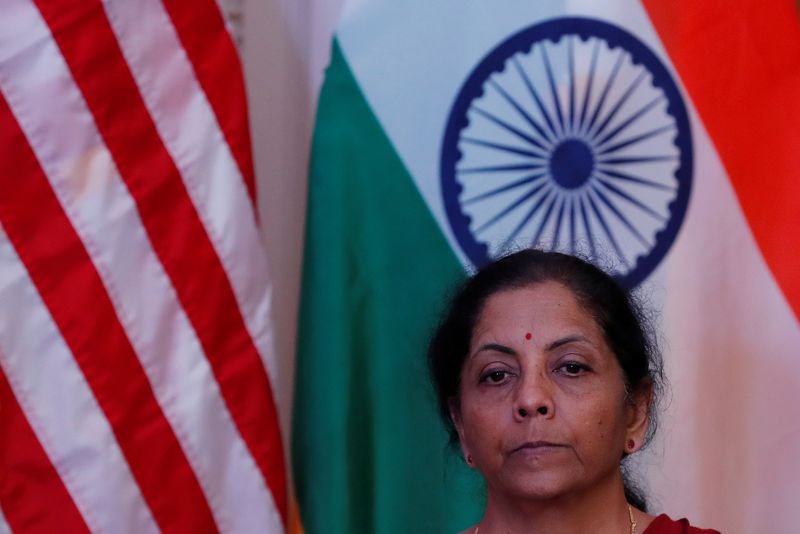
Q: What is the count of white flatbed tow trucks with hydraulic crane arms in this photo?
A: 0